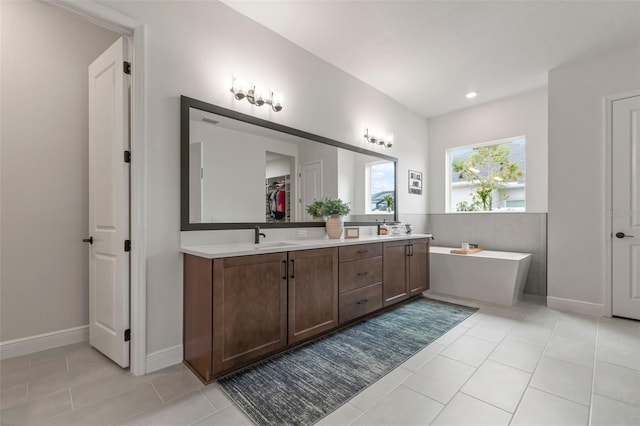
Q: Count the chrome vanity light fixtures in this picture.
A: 2